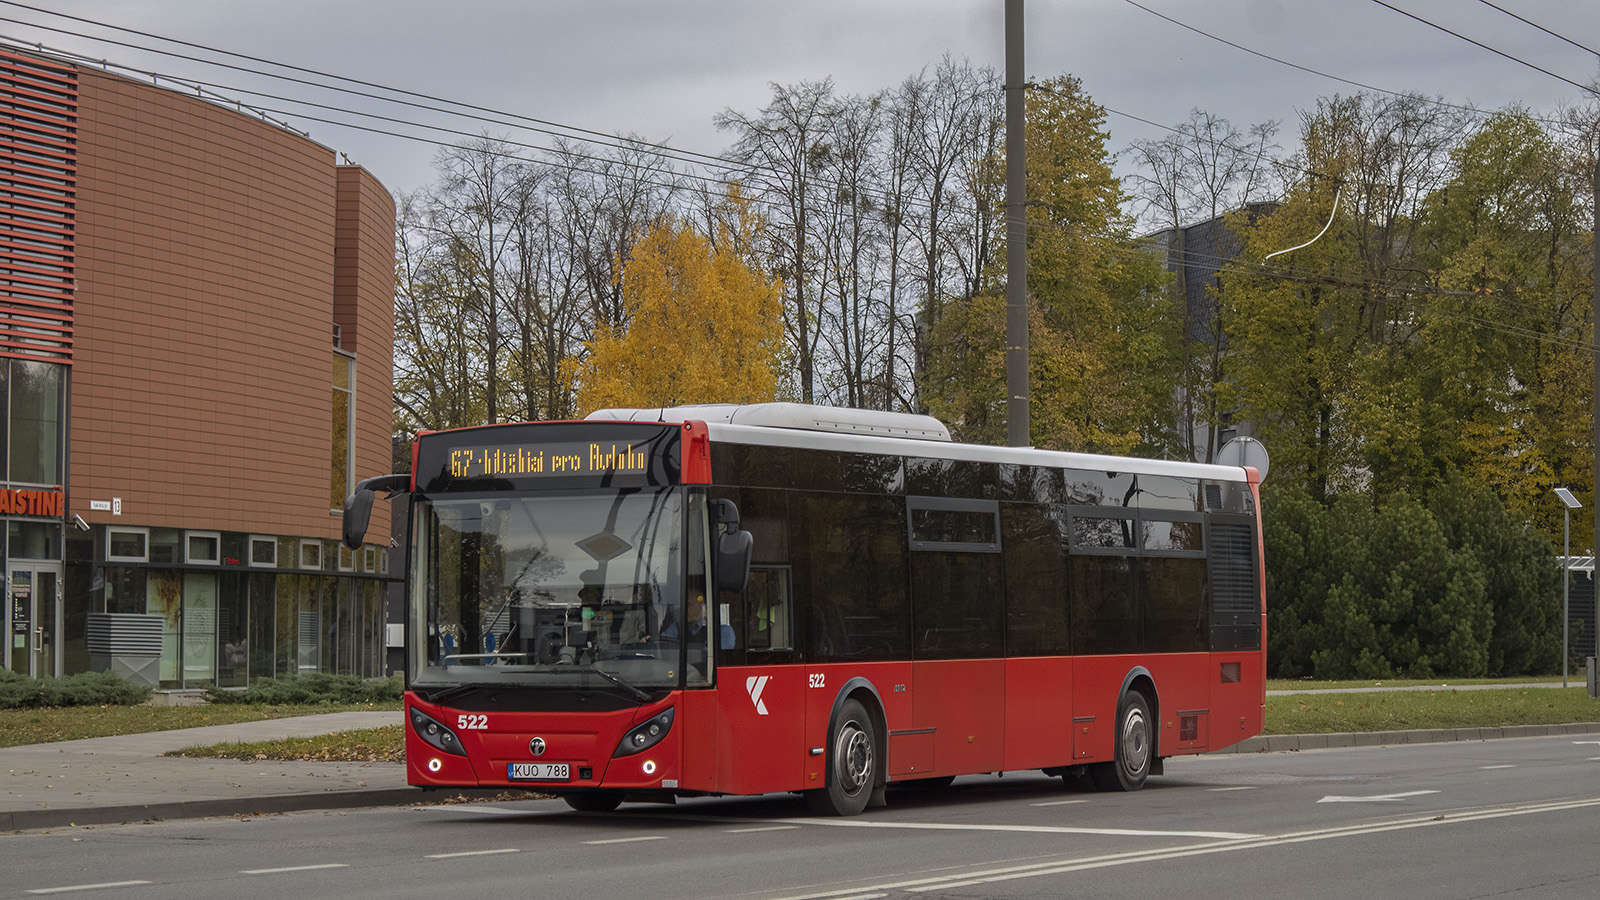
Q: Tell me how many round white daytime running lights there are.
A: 2